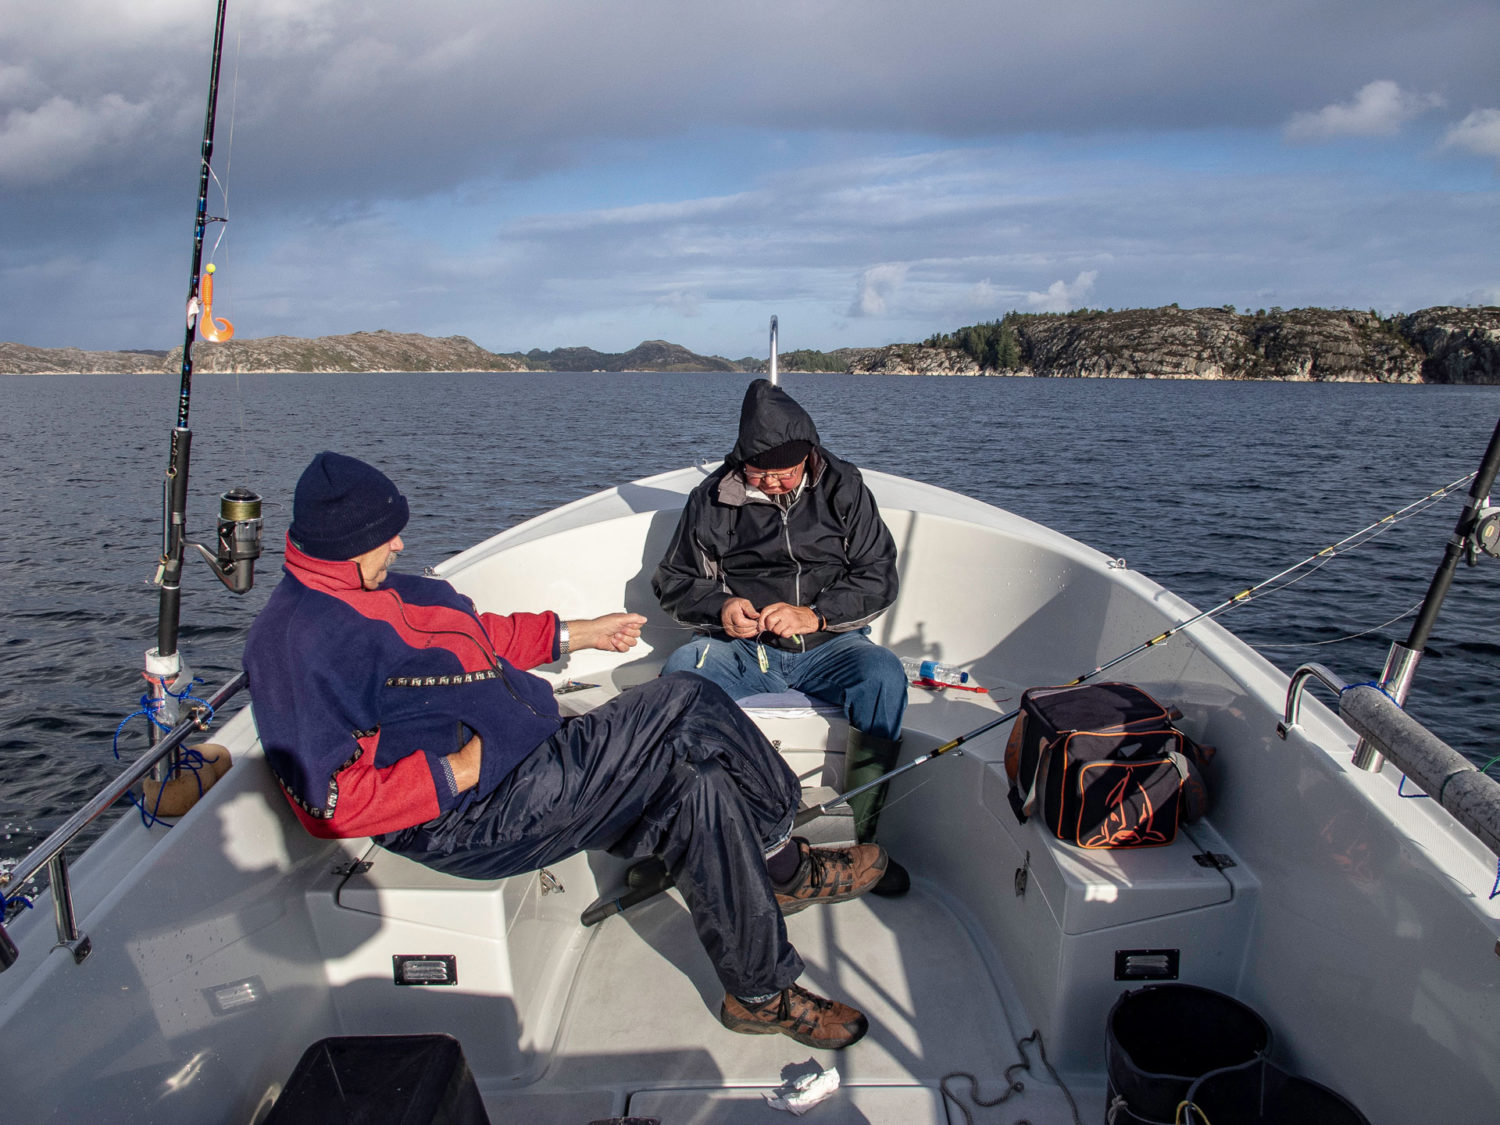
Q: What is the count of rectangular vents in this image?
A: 2